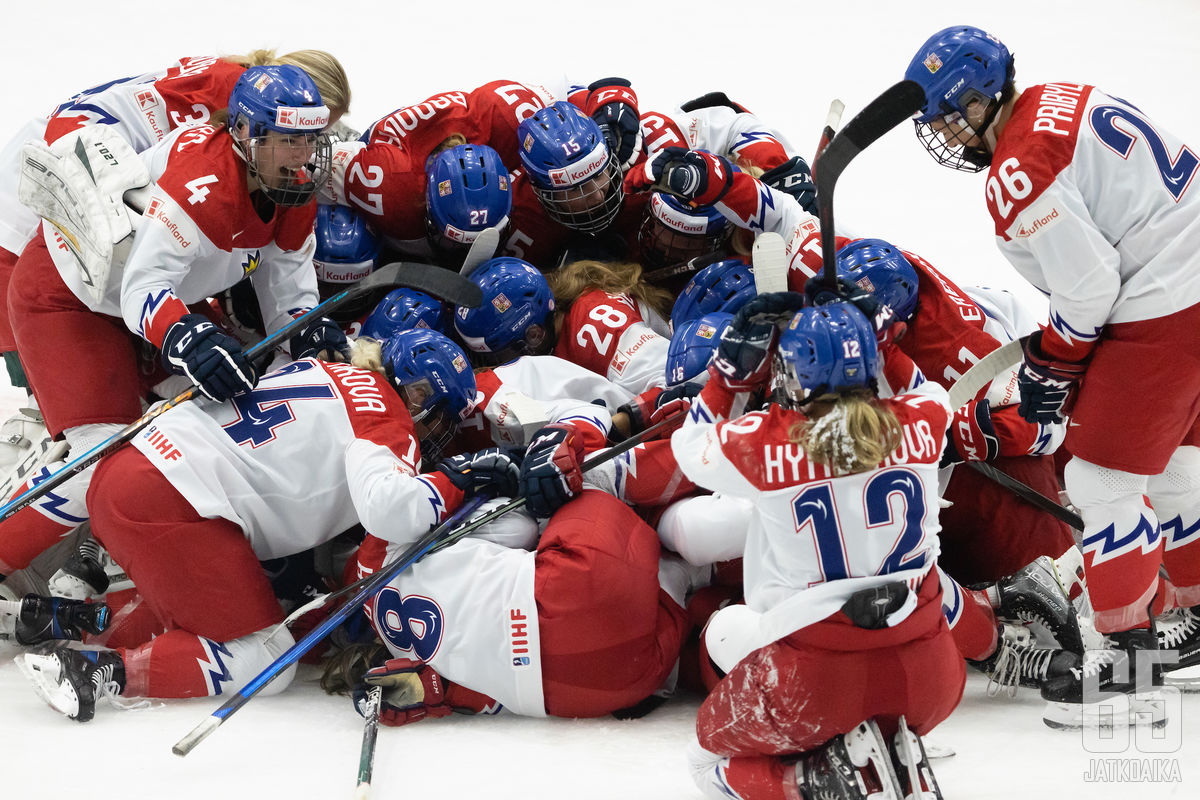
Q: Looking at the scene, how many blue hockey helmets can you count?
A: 13